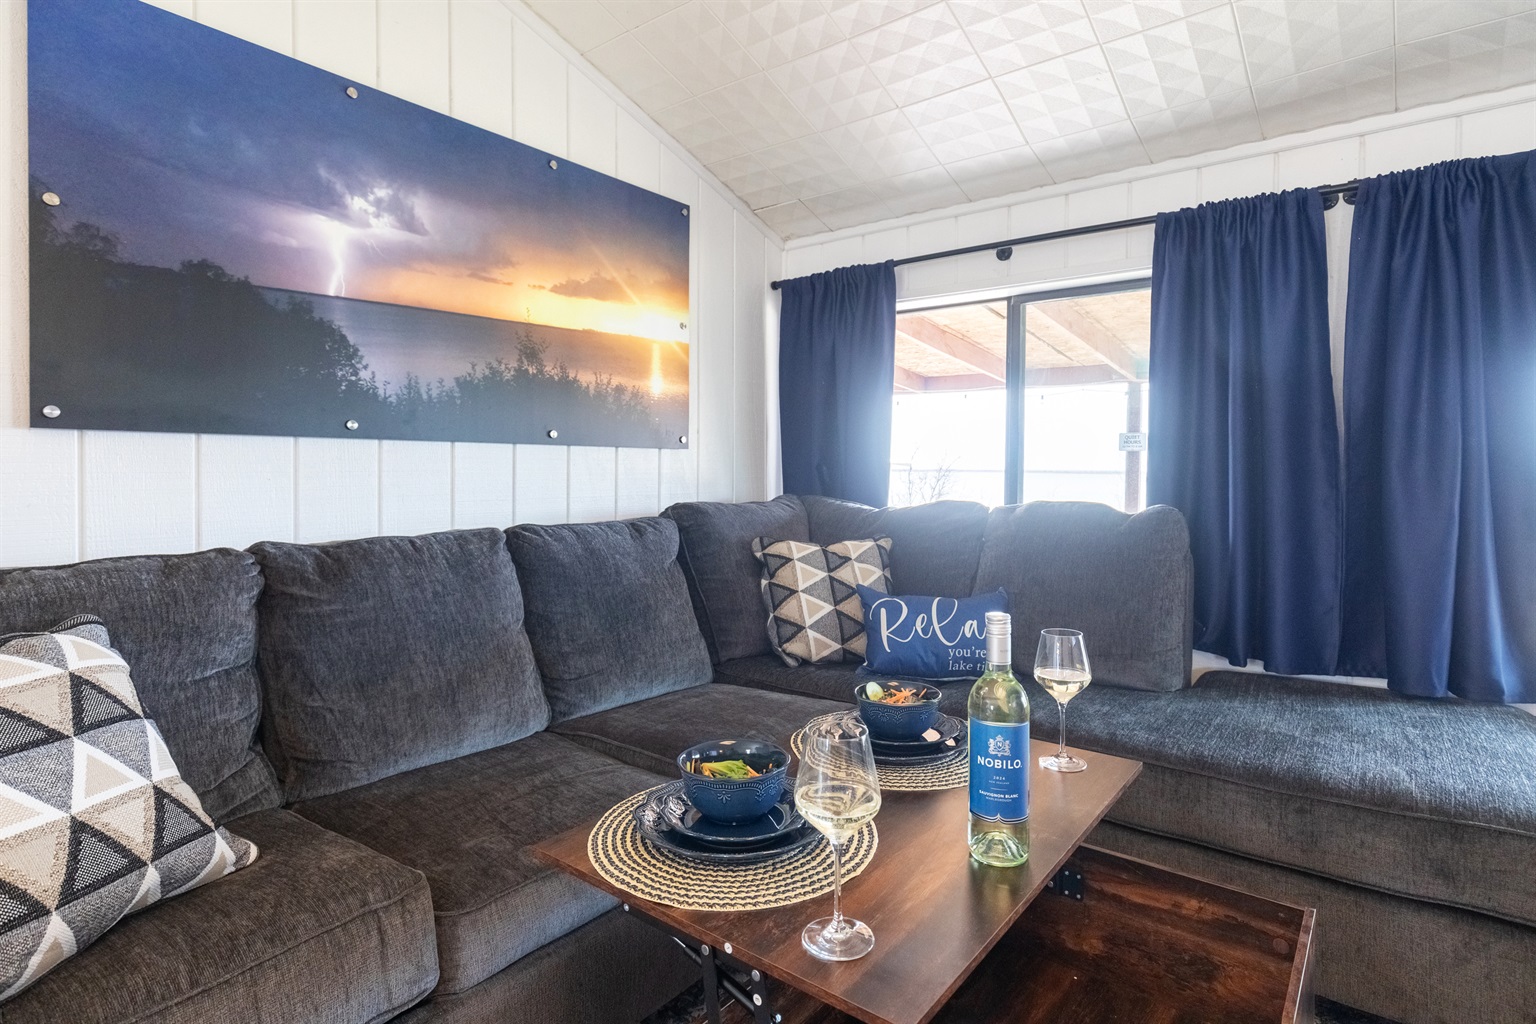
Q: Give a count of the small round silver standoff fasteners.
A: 9